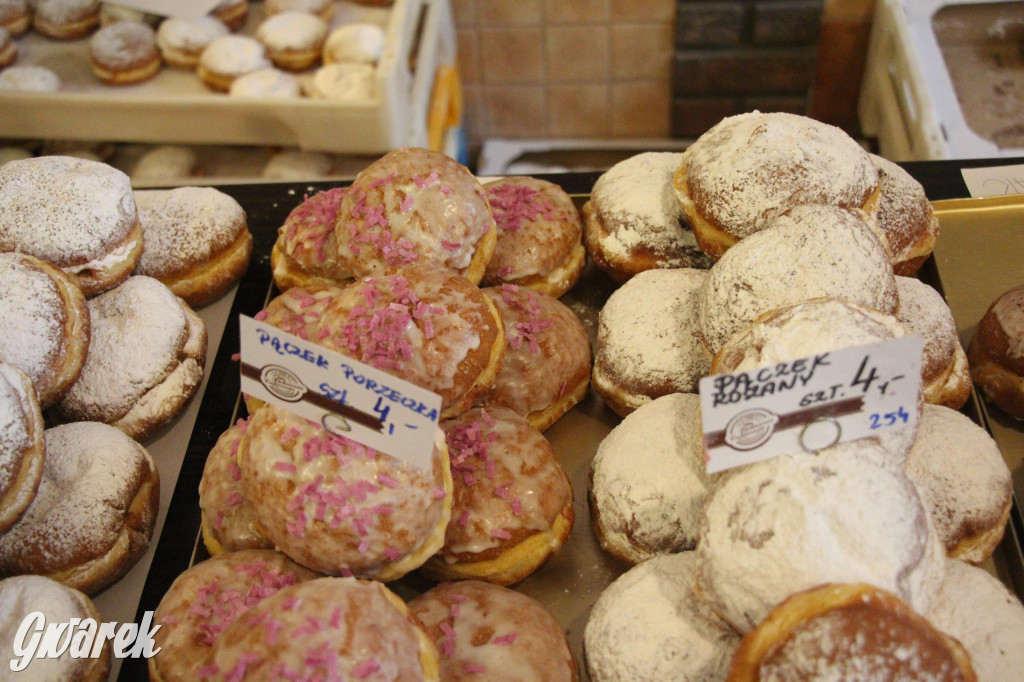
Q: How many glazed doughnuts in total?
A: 12